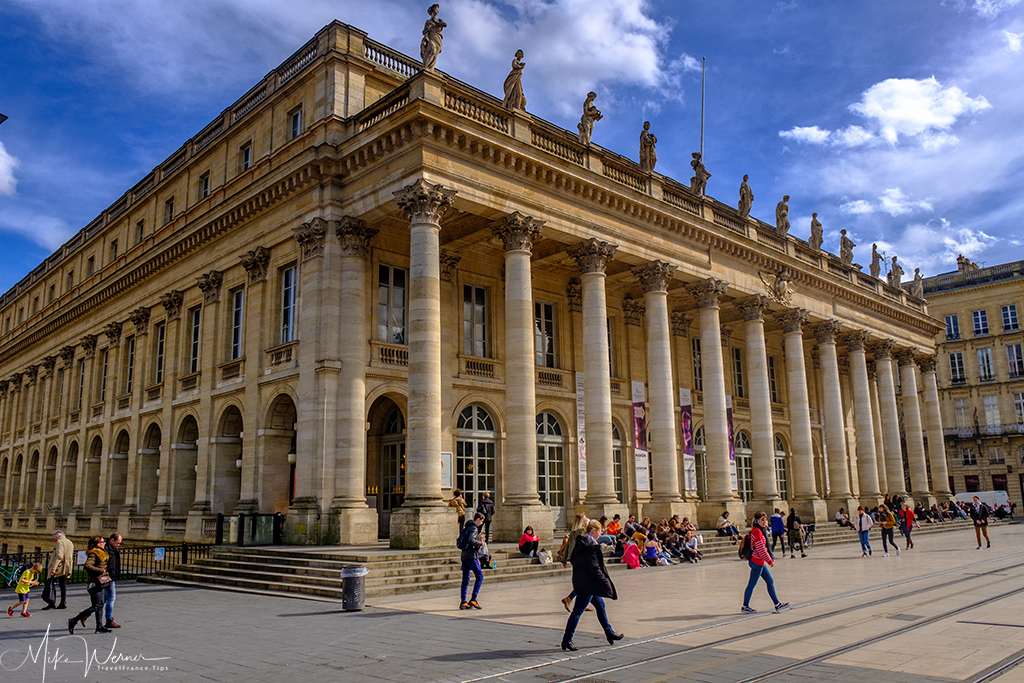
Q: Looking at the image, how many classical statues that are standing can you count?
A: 12